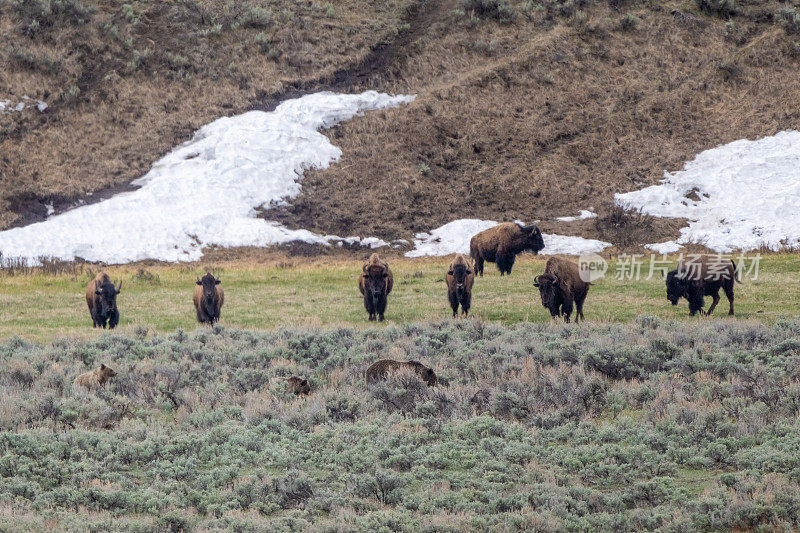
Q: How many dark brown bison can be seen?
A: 7